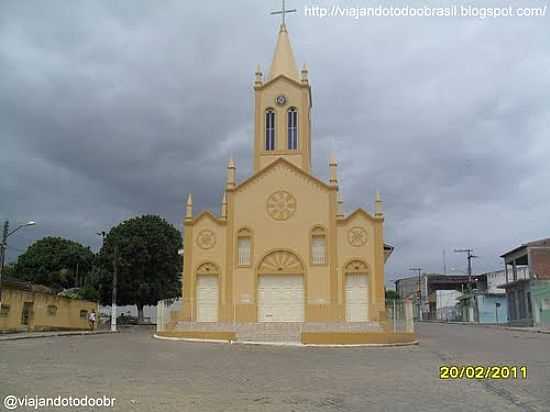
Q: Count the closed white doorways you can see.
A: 3